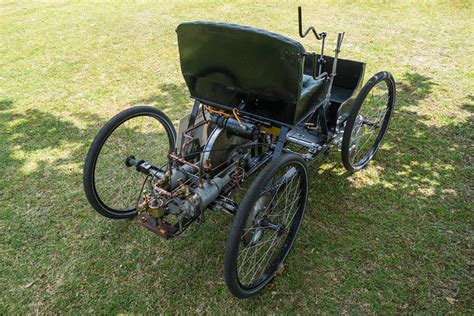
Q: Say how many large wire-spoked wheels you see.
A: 3